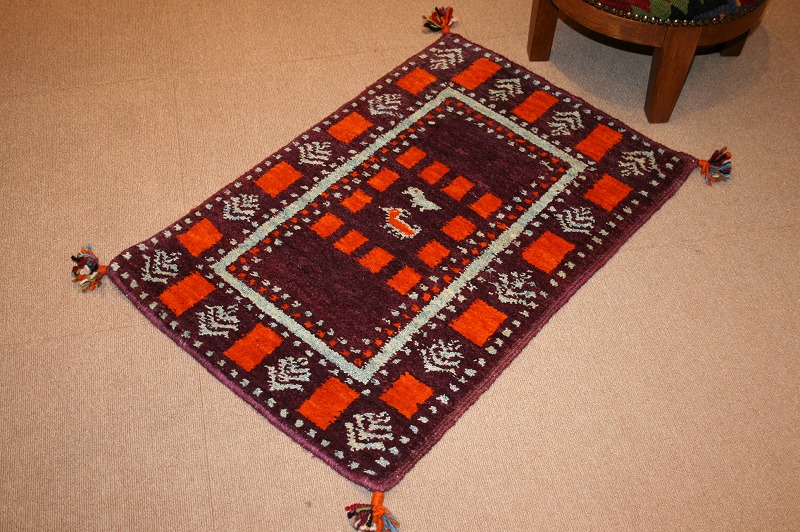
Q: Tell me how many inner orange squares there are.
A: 12